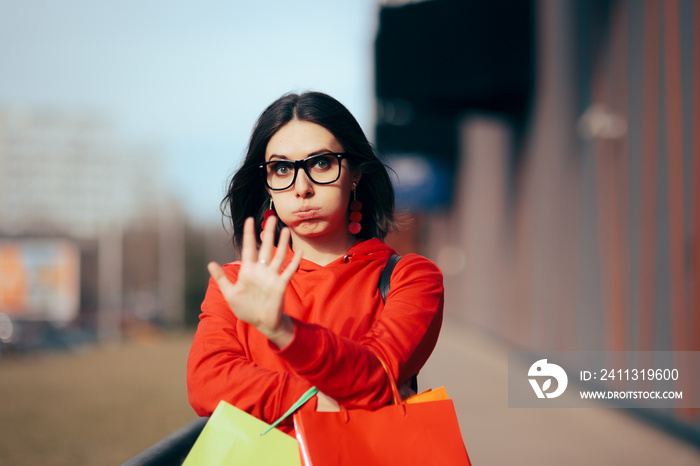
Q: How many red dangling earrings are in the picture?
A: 2